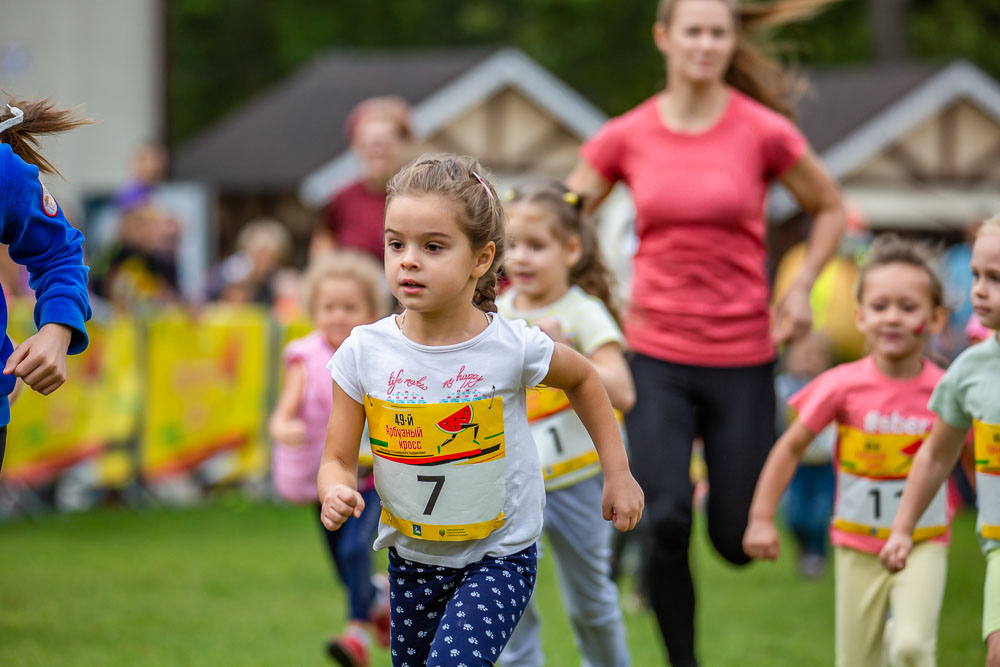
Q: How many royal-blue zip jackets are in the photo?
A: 1